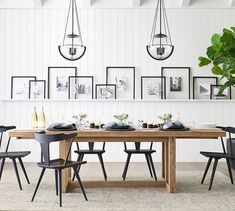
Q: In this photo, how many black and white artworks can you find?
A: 10